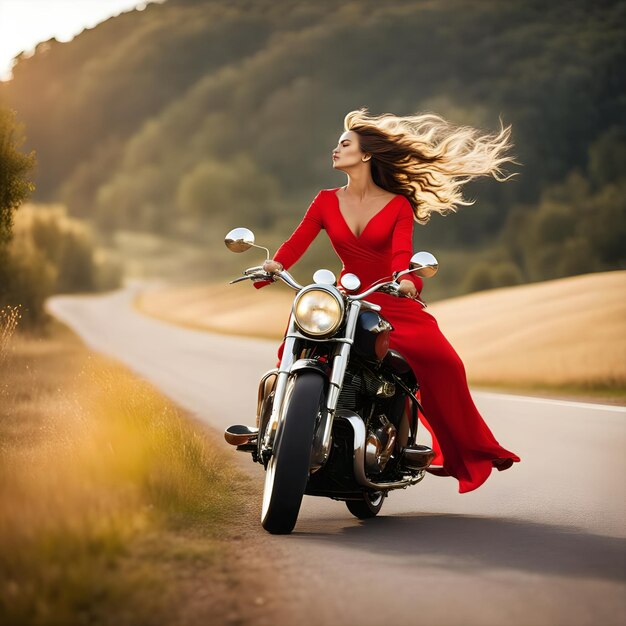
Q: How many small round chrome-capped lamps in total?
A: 2